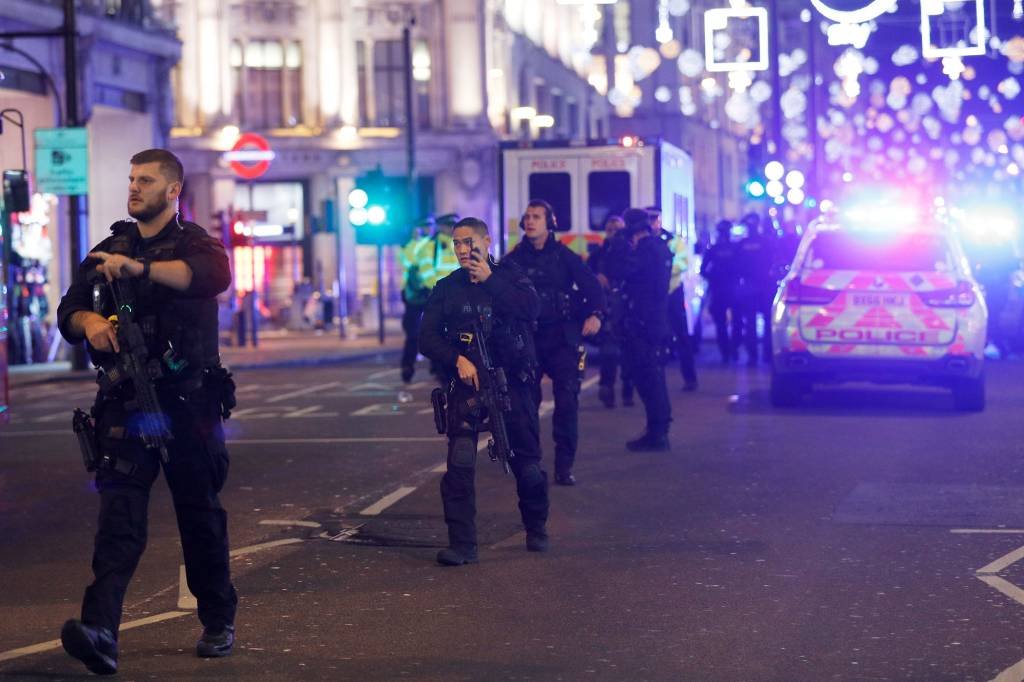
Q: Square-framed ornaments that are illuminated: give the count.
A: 2